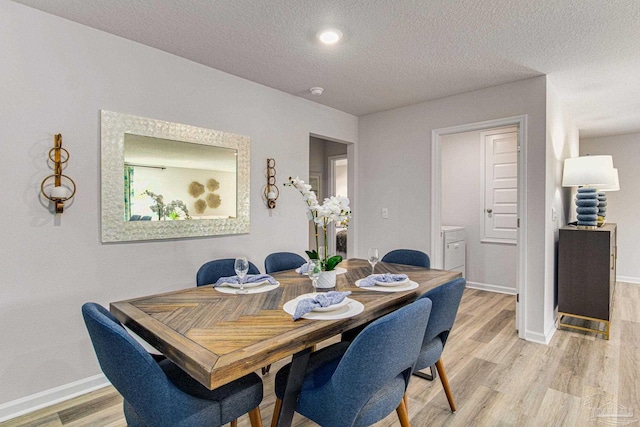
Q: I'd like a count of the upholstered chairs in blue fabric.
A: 6